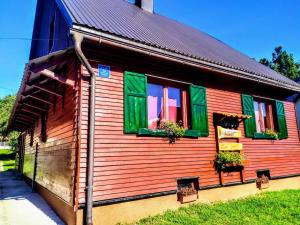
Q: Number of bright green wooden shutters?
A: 4